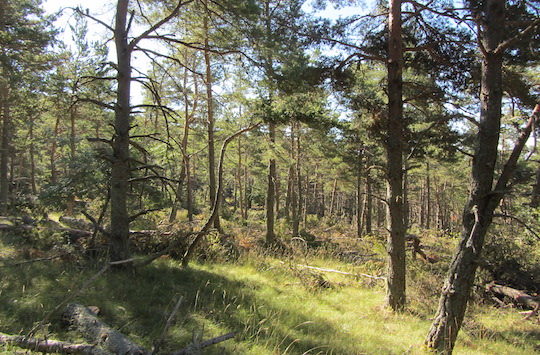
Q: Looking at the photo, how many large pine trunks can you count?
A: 3